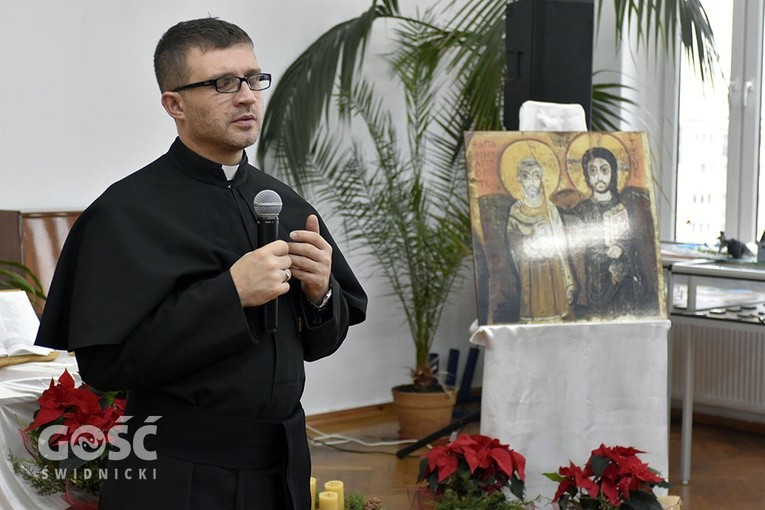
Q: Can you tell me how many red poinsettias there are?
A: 3